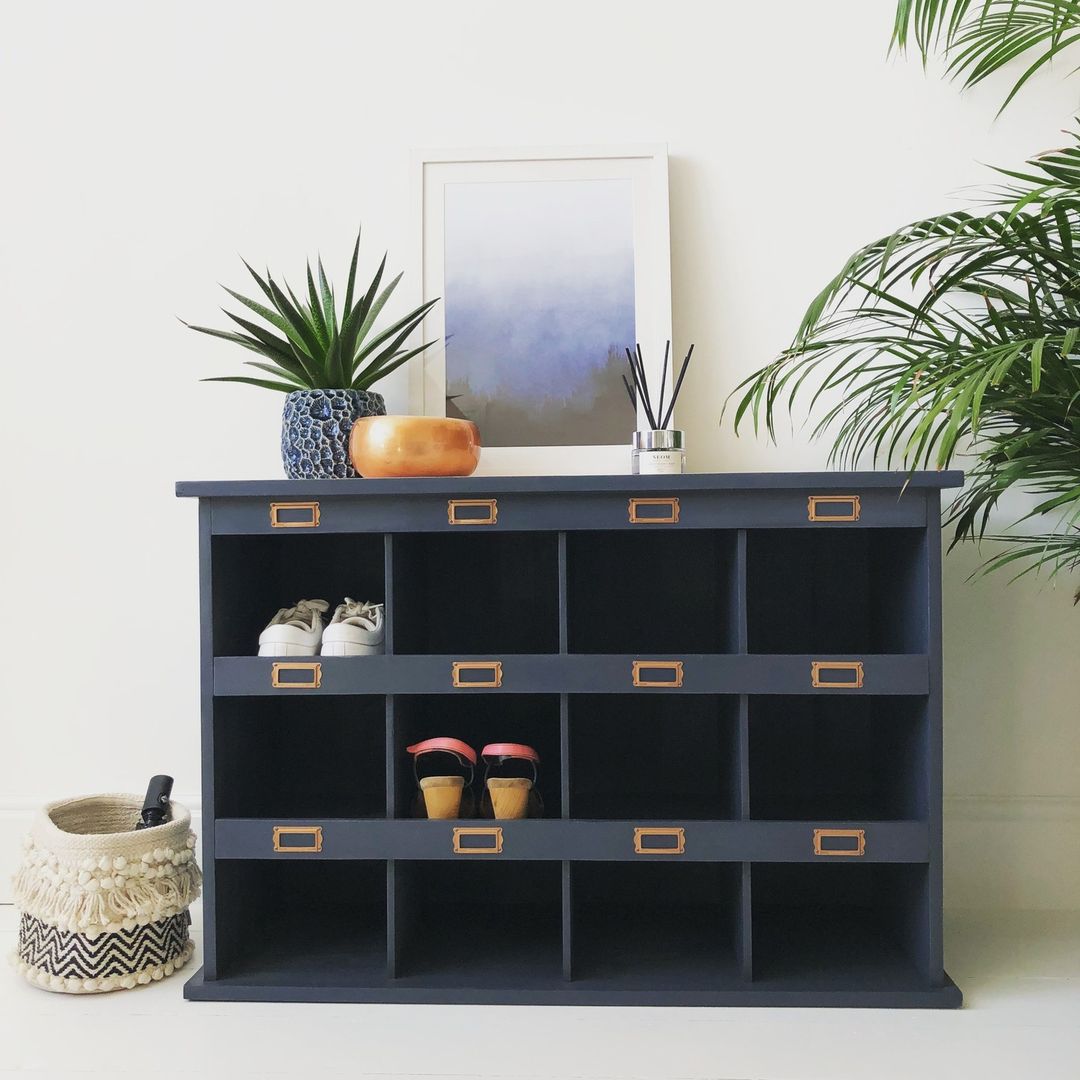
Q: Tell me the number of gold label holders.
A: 12